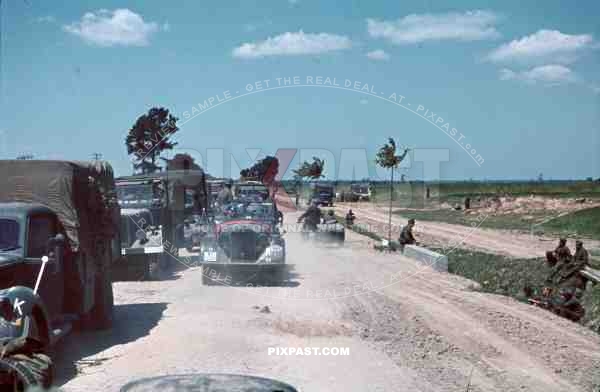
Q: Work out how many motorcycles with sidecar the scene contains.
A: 1